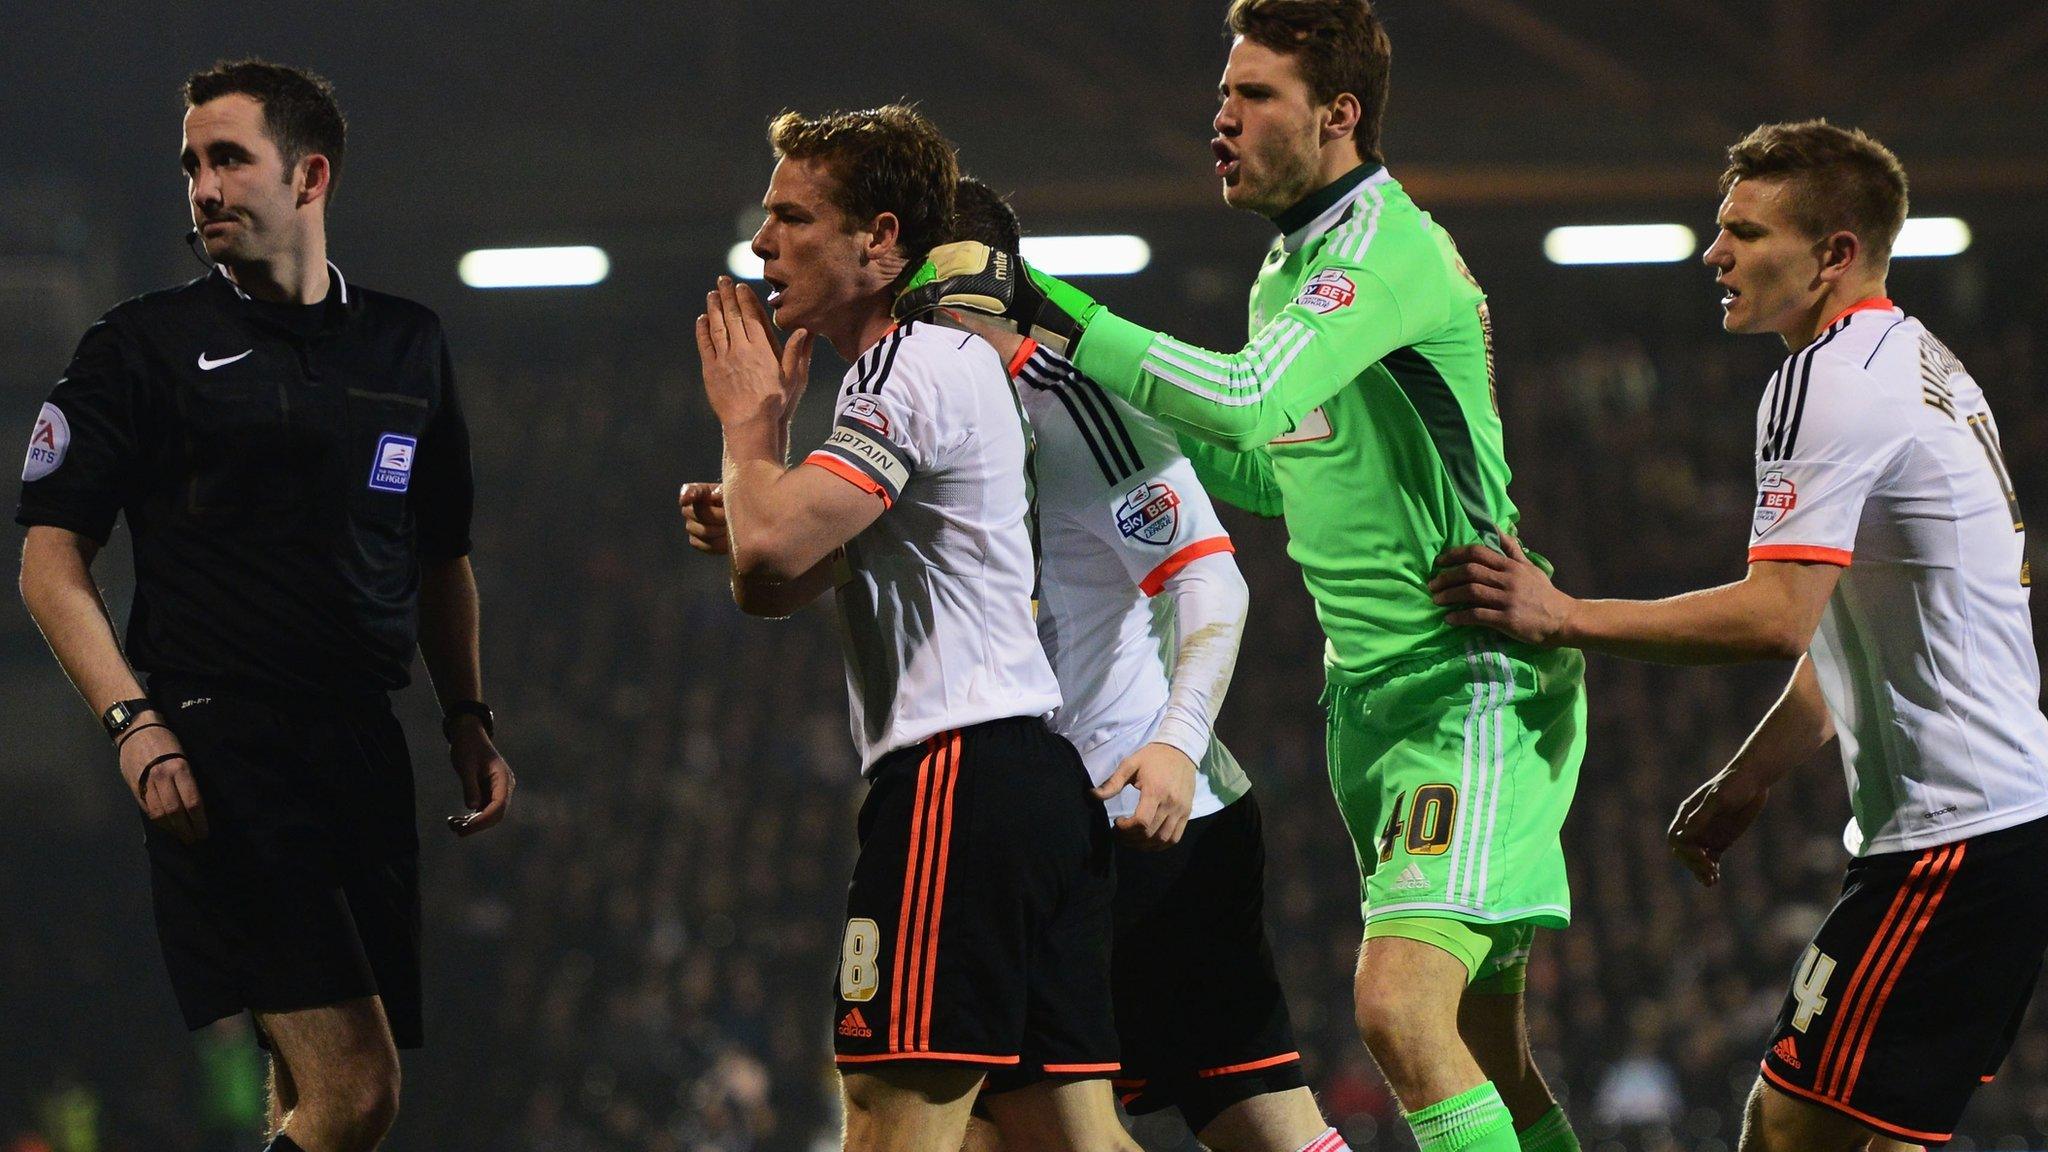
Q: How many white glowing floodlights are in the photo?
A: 5